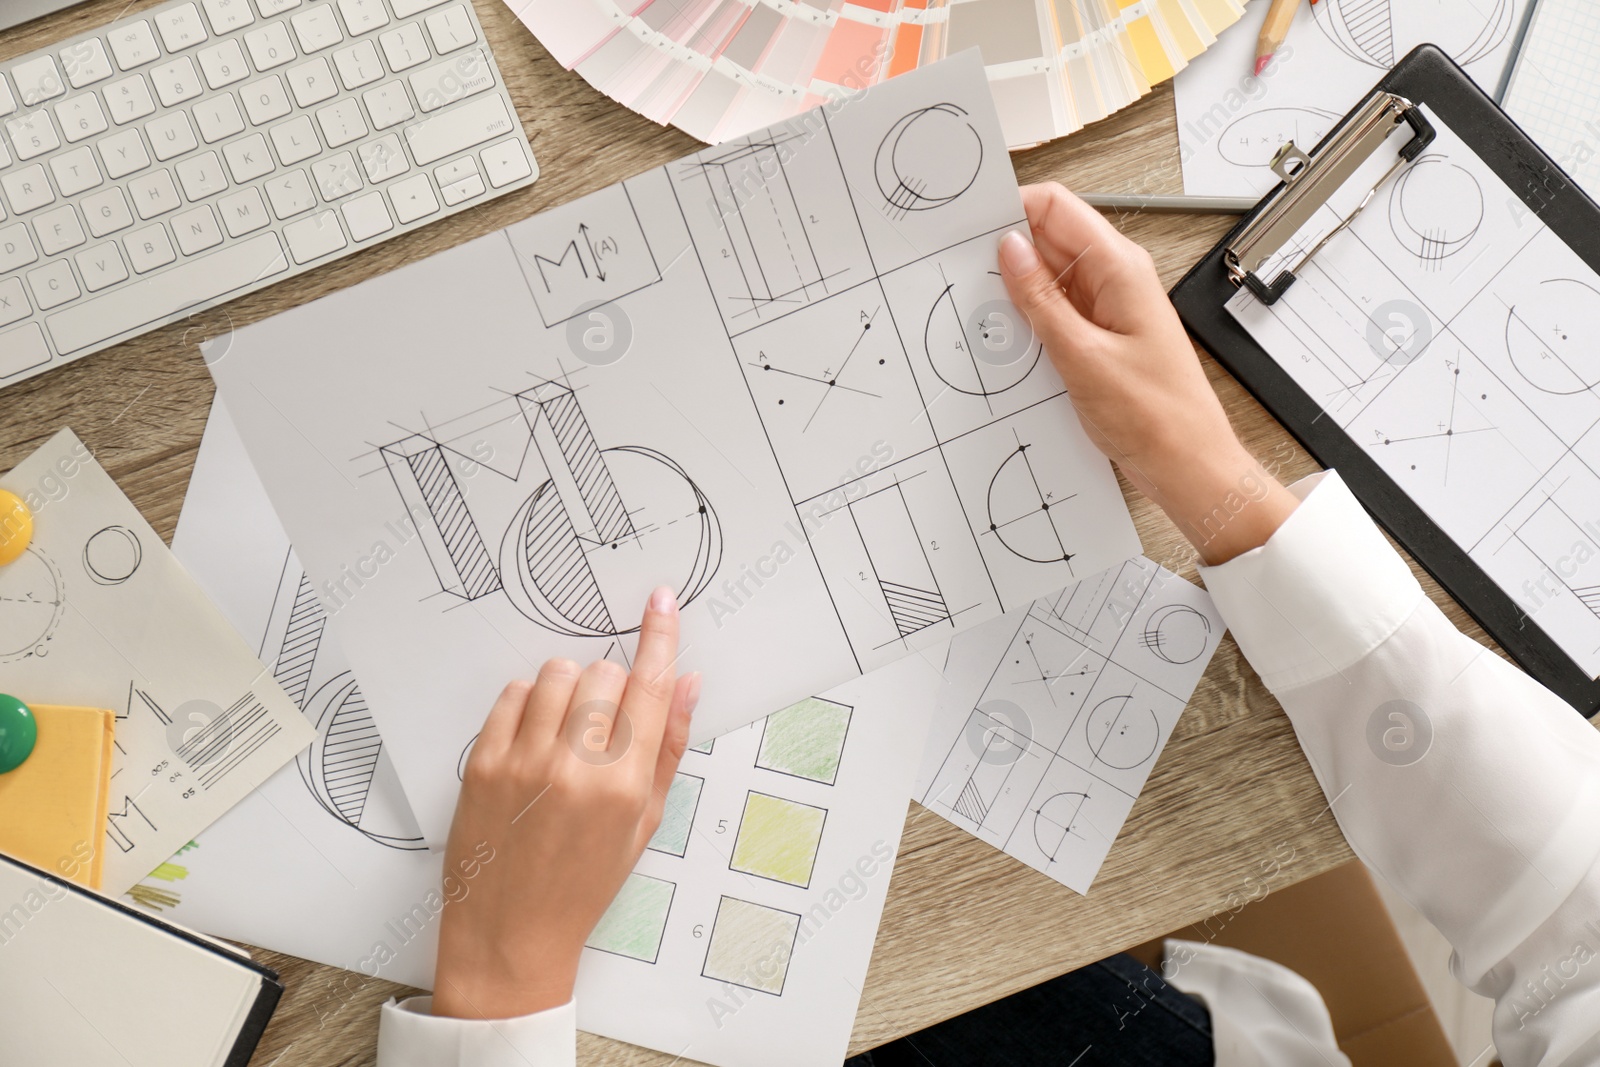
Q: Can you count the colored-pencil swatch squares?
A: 6